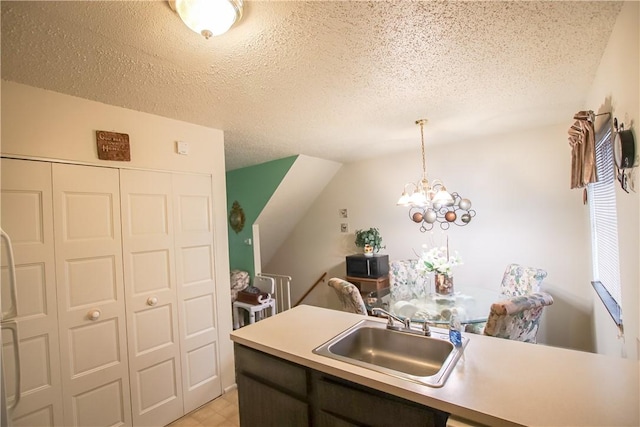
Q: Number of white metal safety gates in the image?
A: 1